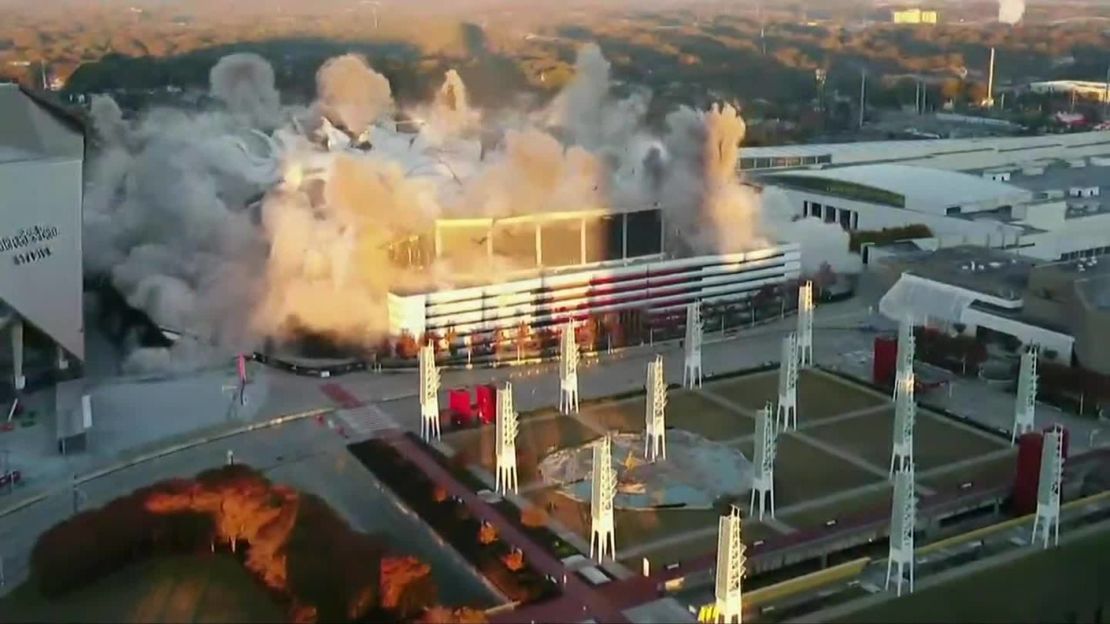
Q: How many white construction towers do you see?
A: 15